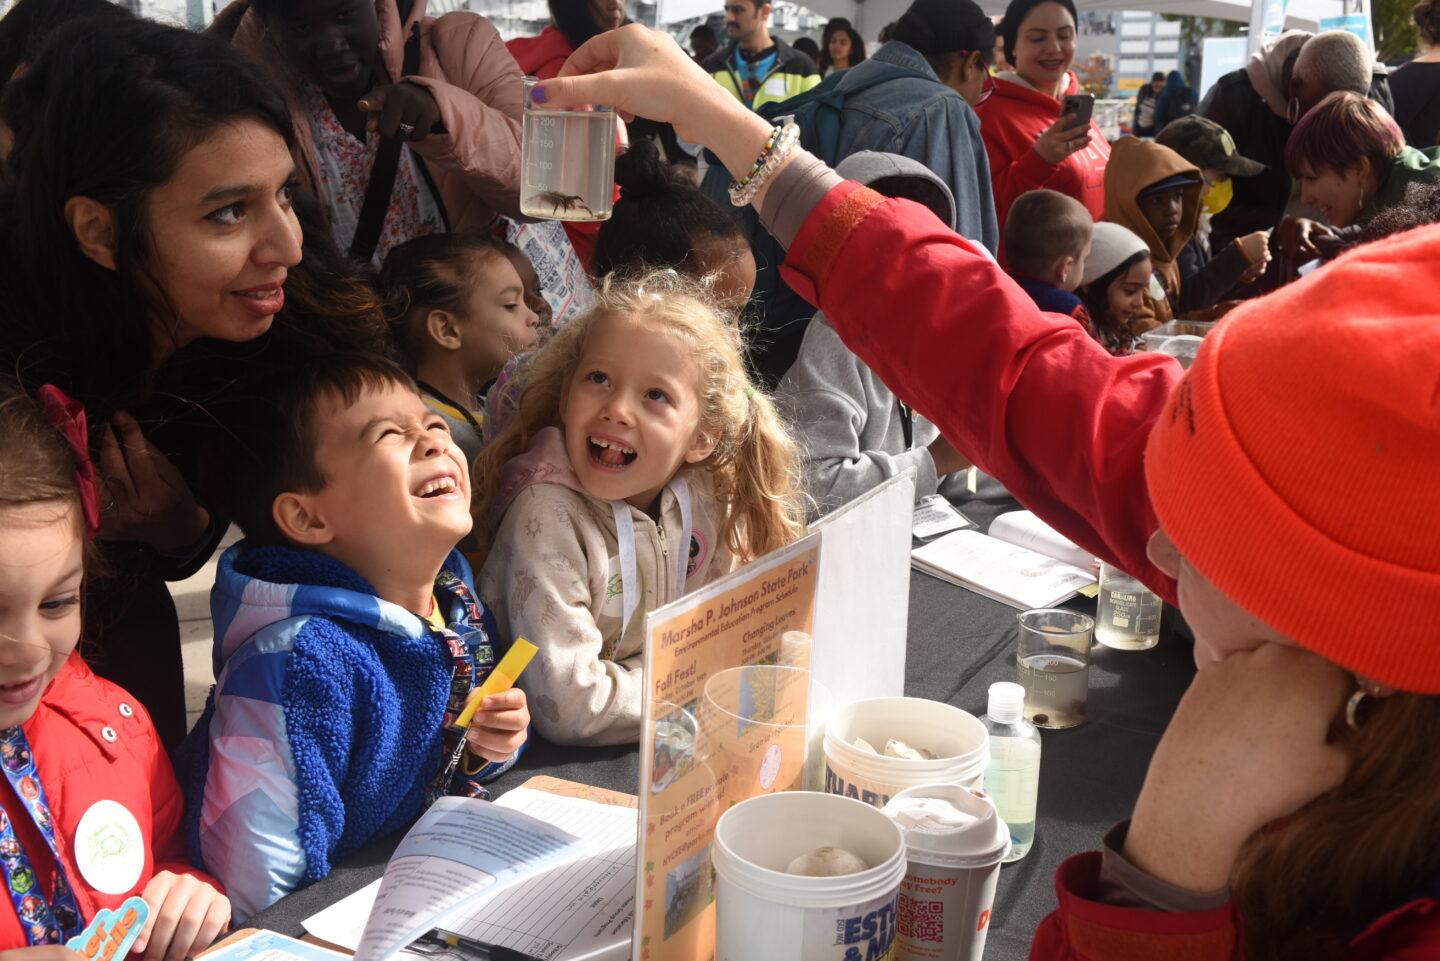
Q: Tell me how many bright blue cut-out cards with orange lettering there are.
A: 1